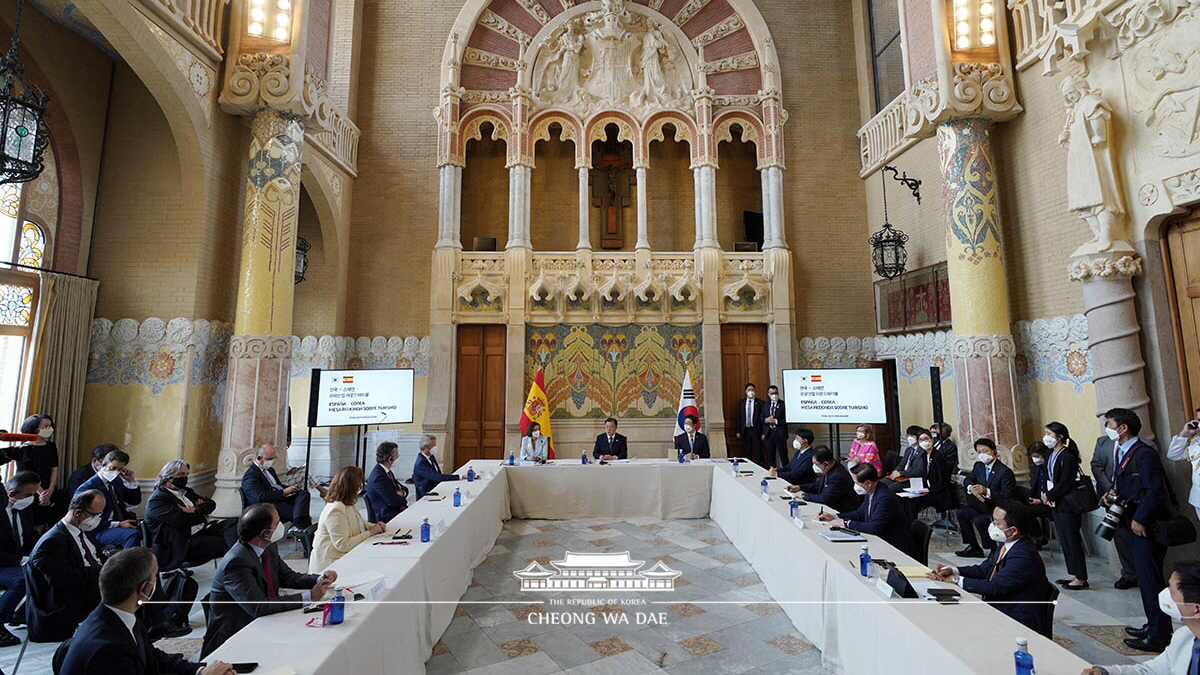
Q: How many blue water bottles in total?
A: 12